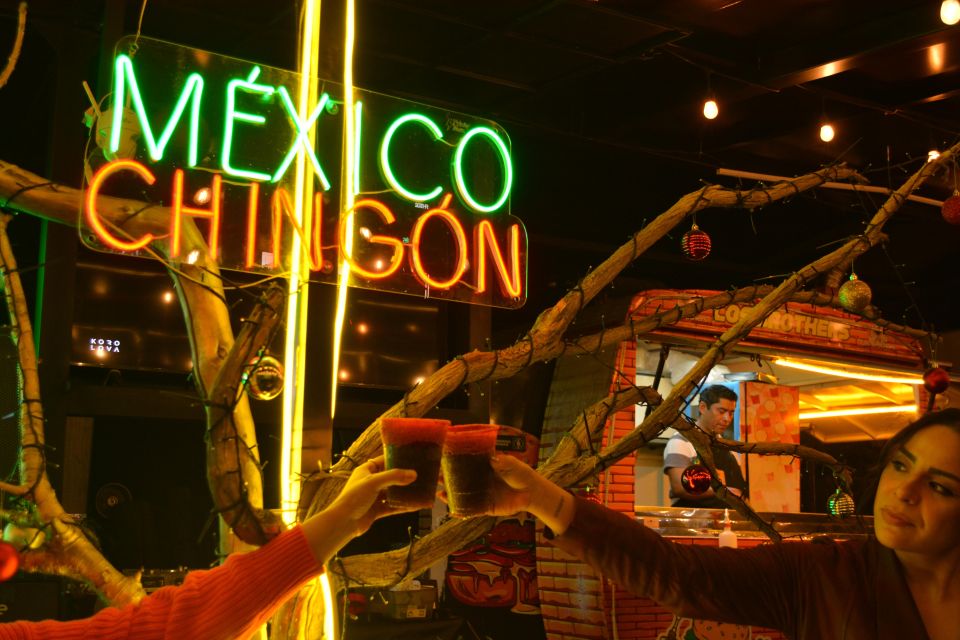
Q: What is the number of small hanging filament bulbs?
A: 4